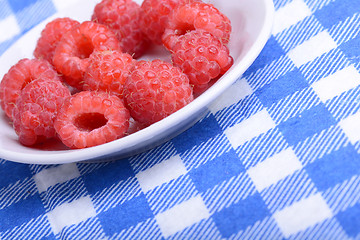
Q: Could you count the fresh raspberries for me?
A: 11